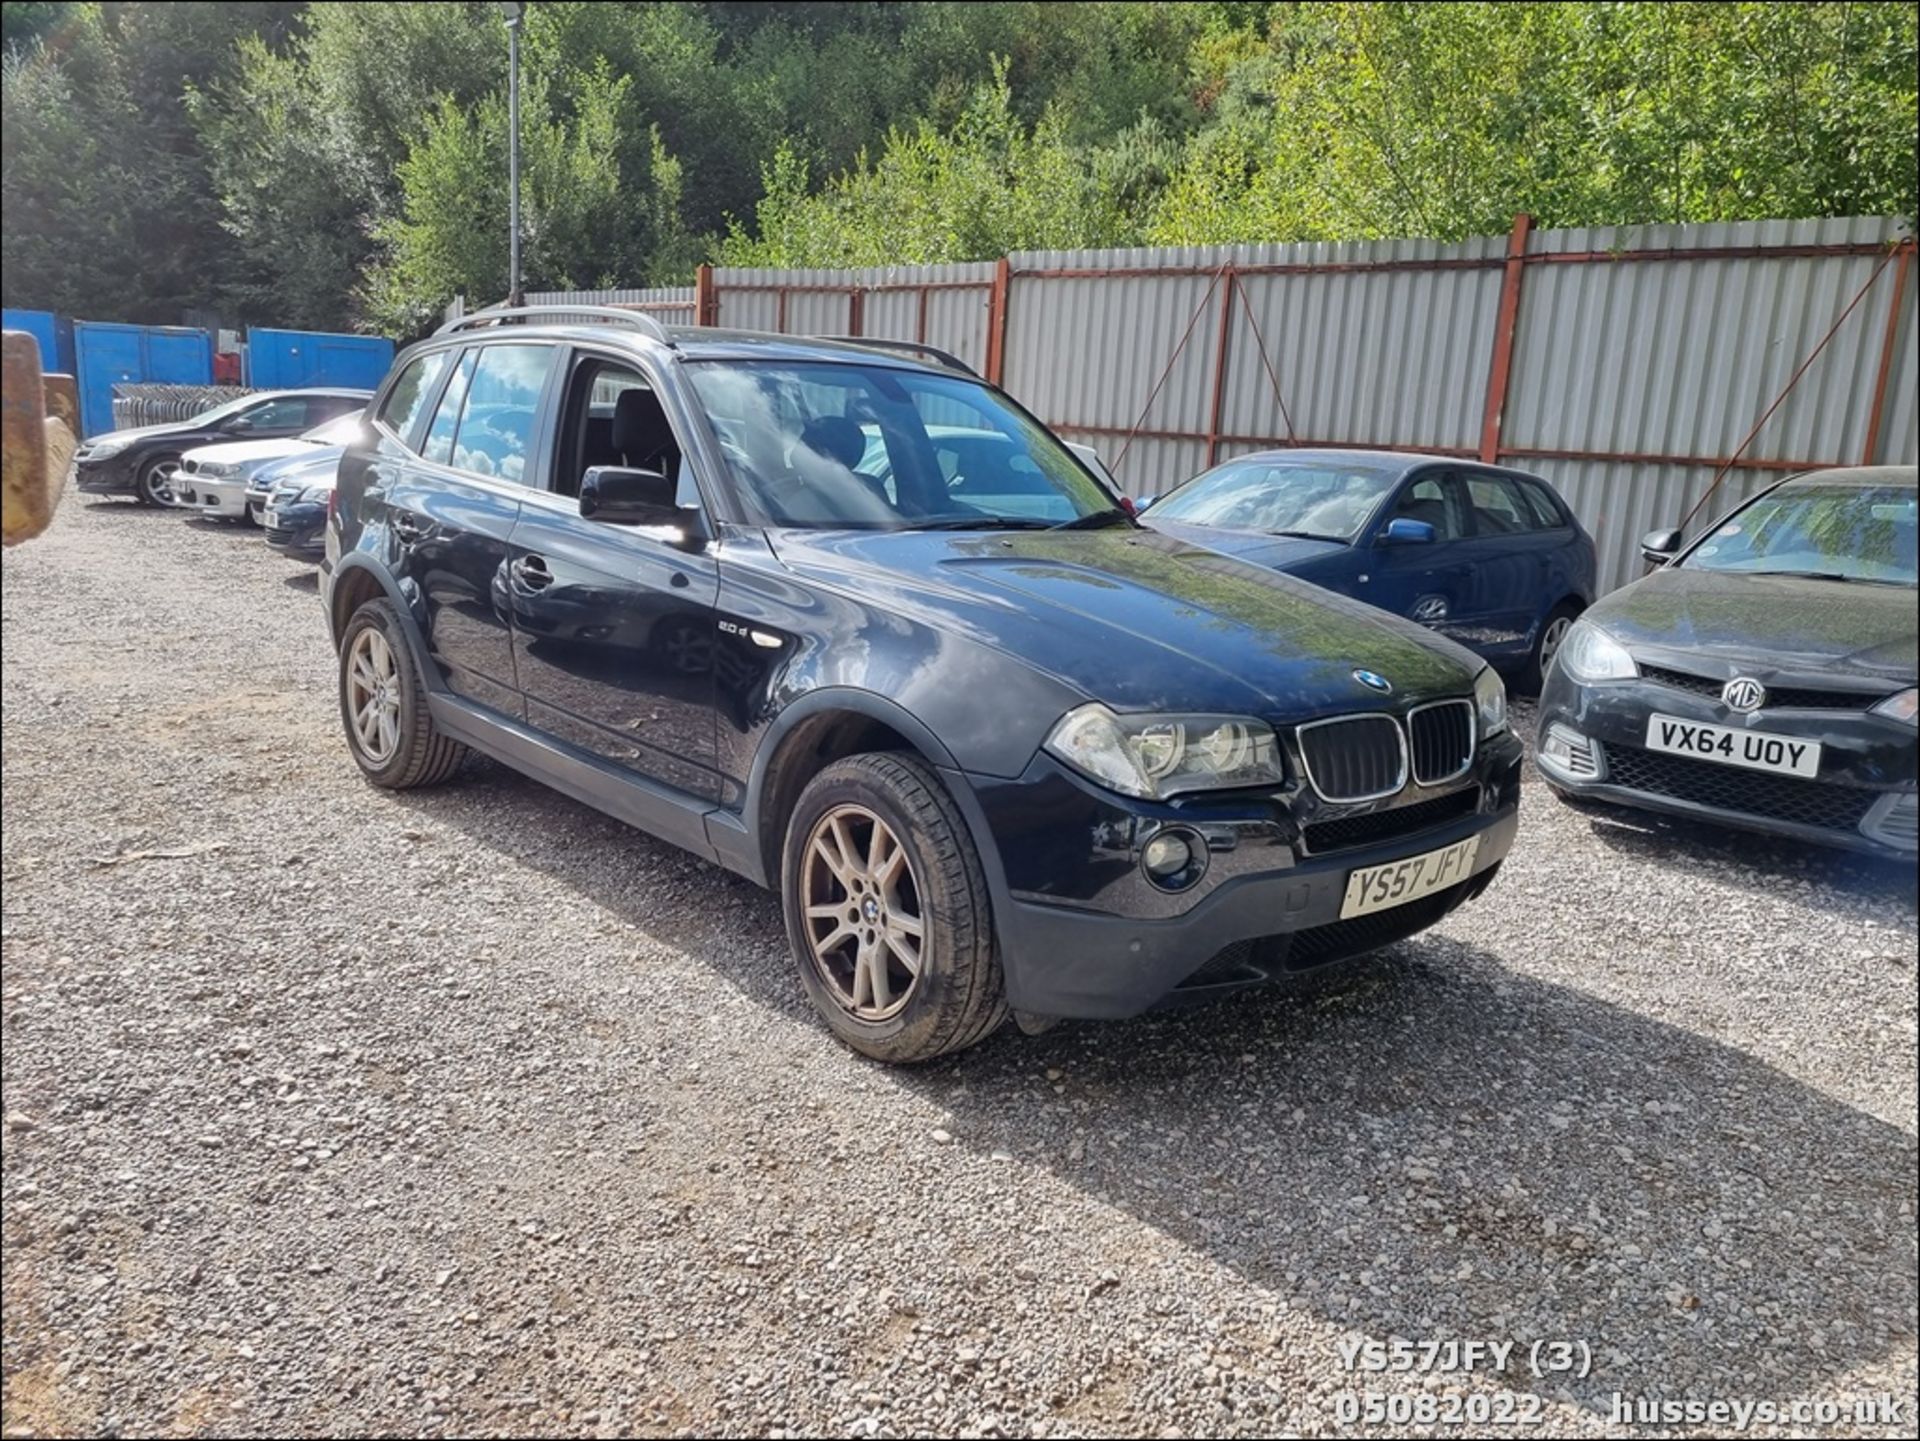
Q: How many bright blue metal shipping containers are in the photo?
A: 3